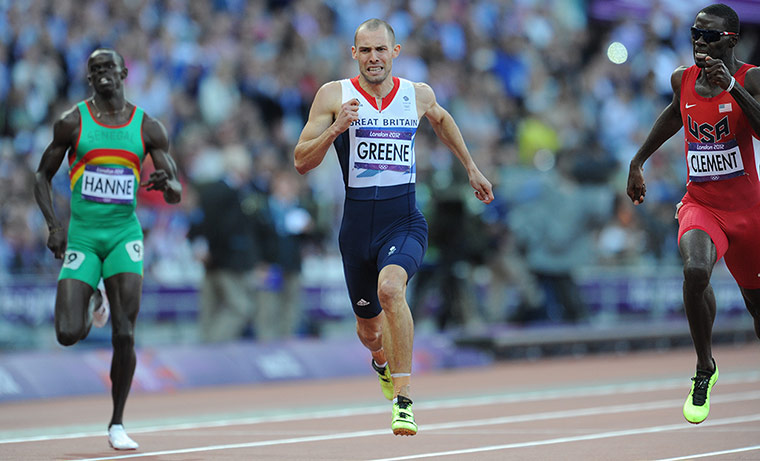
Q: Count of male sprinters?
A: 3